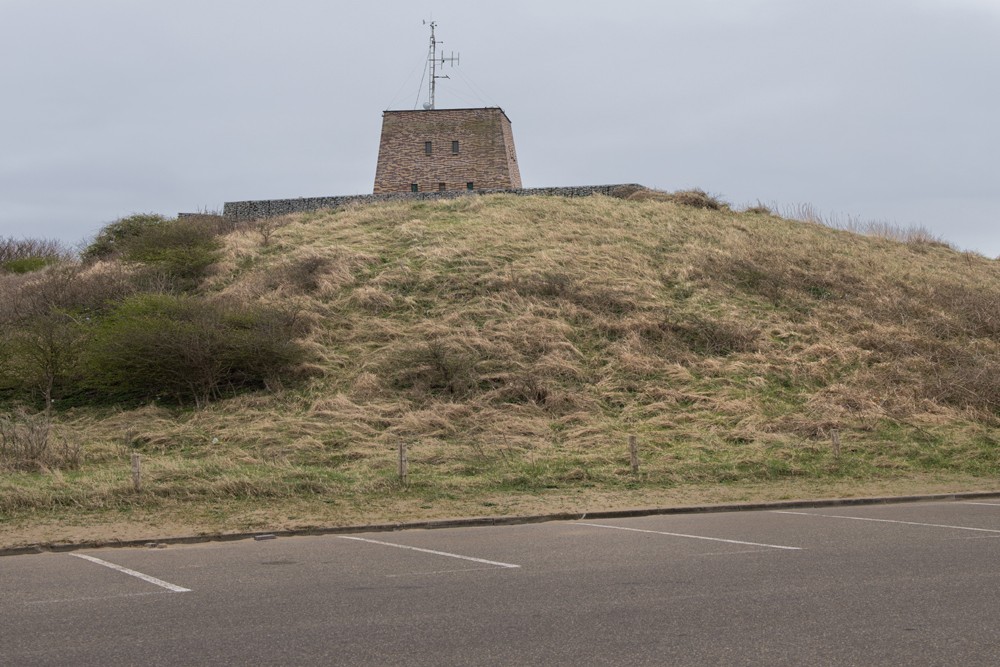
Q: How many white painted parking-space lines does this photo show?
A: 5